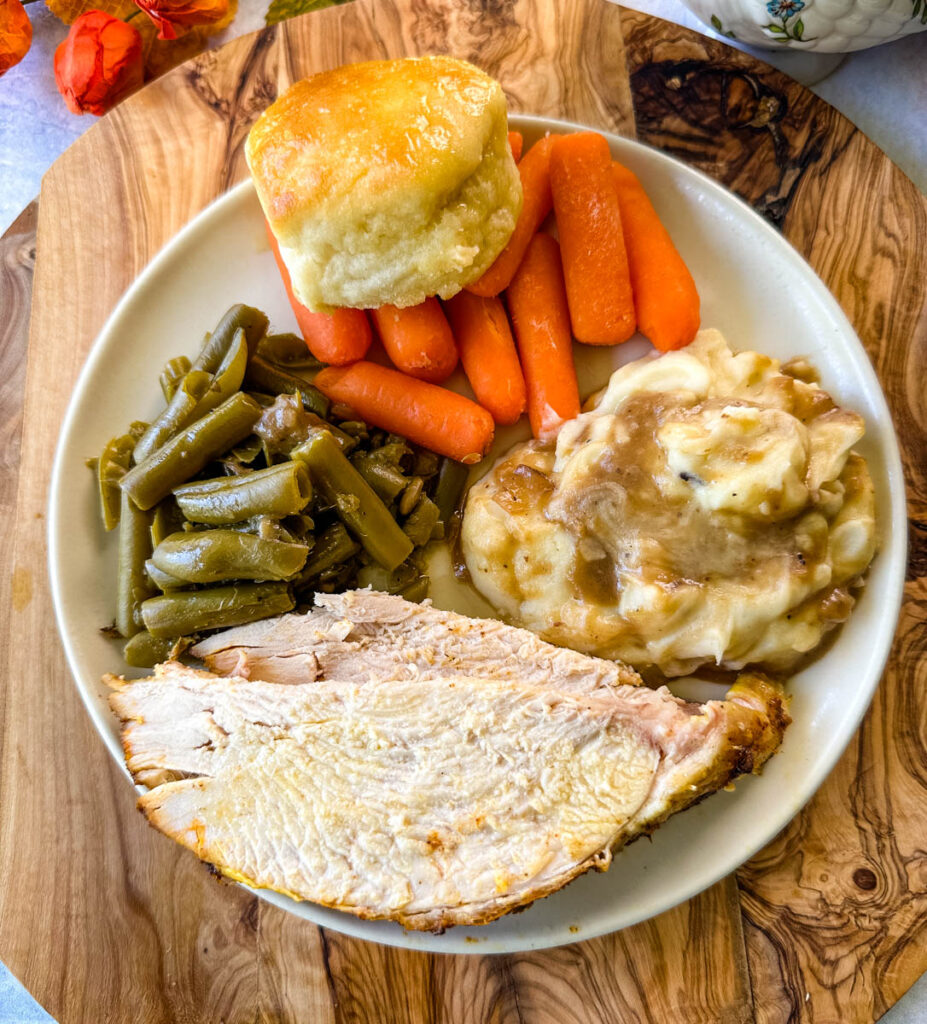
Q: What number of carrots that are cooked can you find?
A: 9